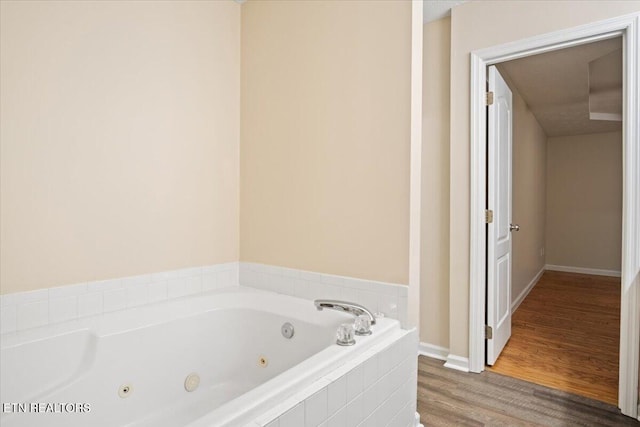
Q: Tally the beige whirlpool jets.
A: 3